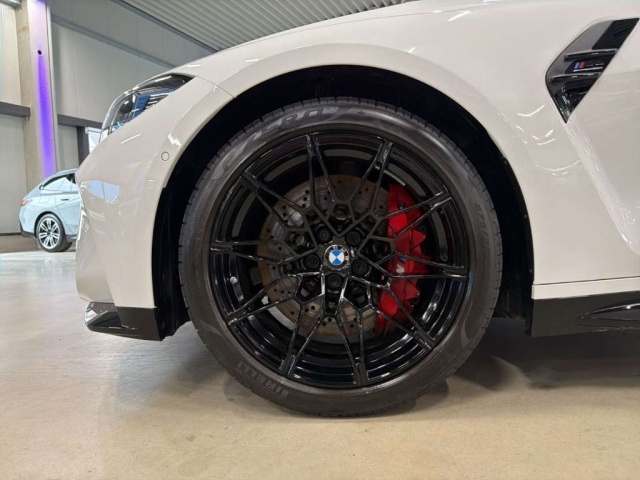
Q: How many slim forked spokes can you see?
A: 10